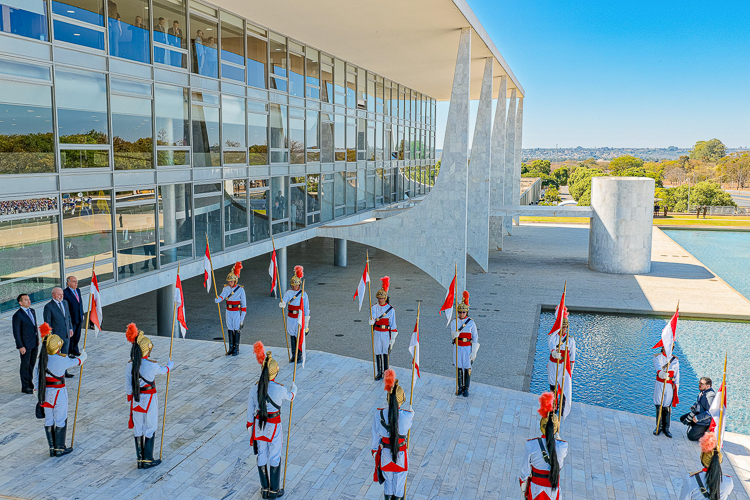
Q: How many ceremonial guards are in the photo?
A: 12